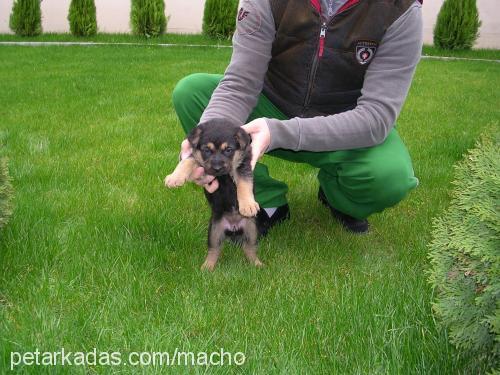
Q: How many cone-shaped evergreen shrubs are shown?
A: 5